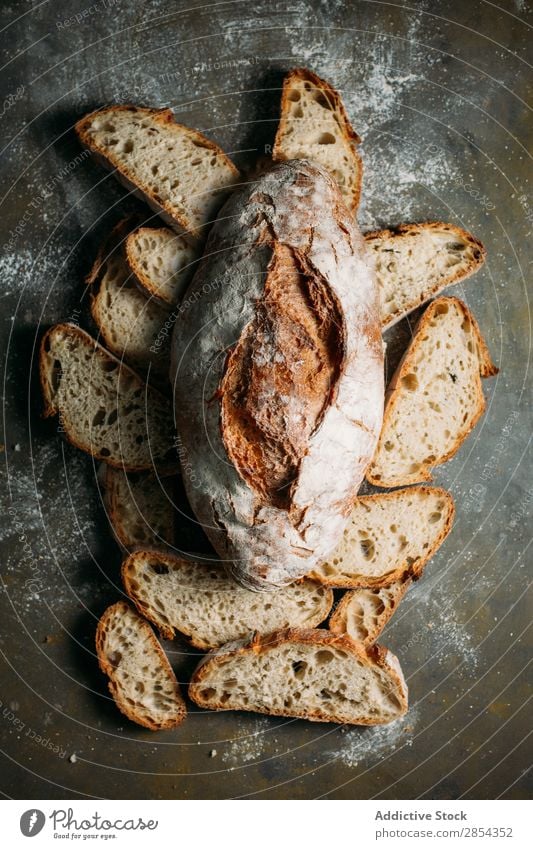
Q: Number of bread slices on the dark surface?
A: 13